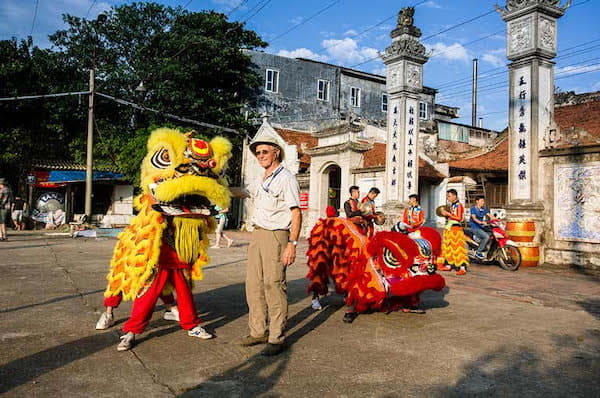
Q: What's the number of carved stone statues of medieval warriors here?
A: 0